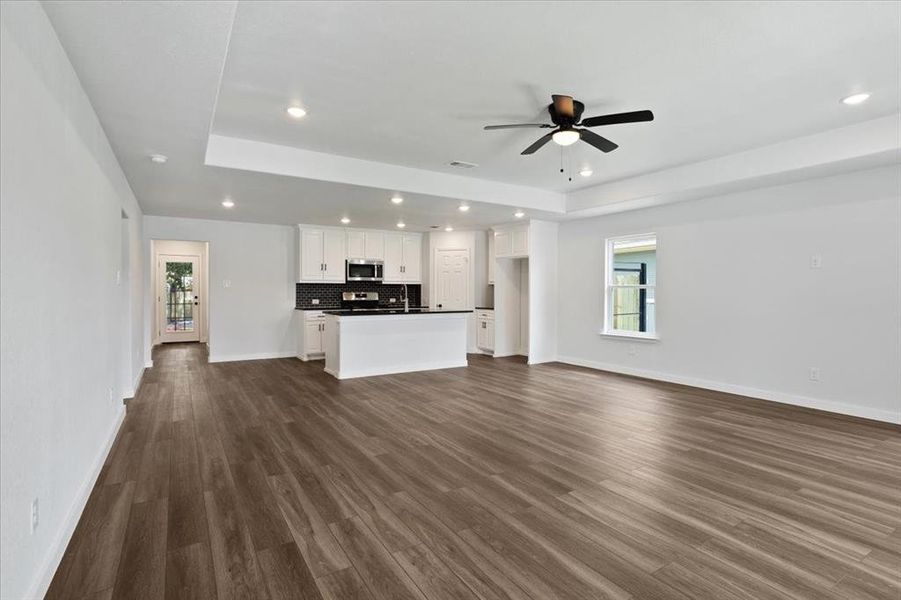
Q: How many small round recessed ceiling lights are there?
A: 10